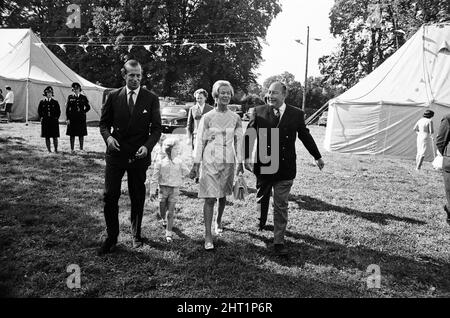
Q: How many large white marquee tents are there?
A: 2